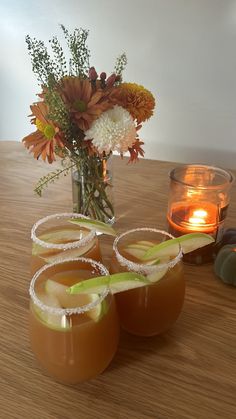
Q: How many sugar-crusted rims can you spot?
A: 3